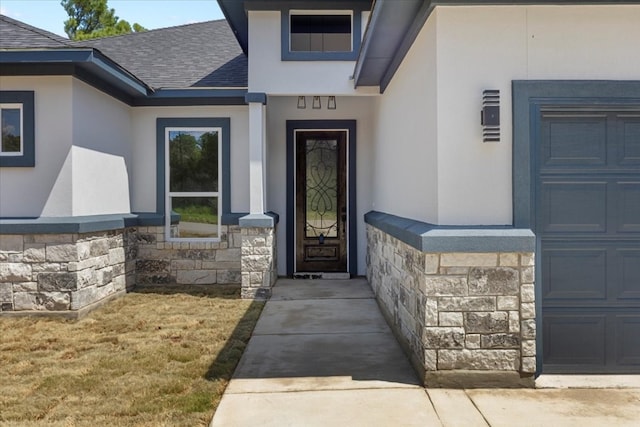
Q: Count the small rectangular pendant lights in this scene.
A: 3